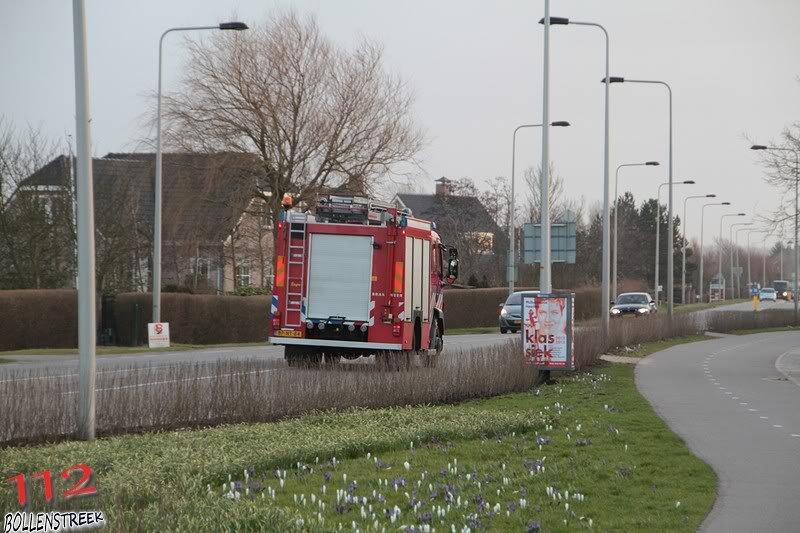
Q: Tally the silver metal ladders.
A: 1